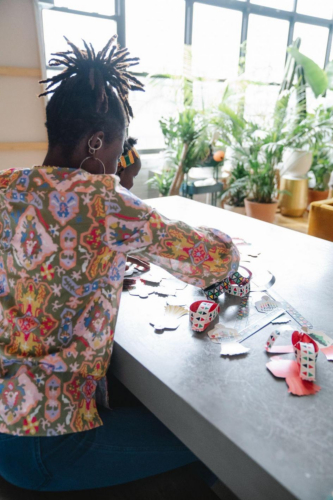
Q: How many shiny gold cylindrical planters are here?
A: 1